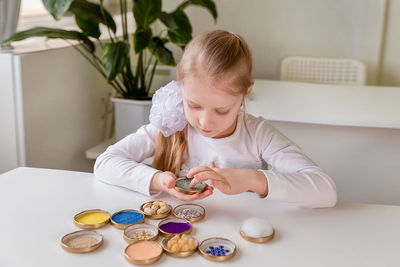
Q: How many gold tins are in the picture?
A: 12